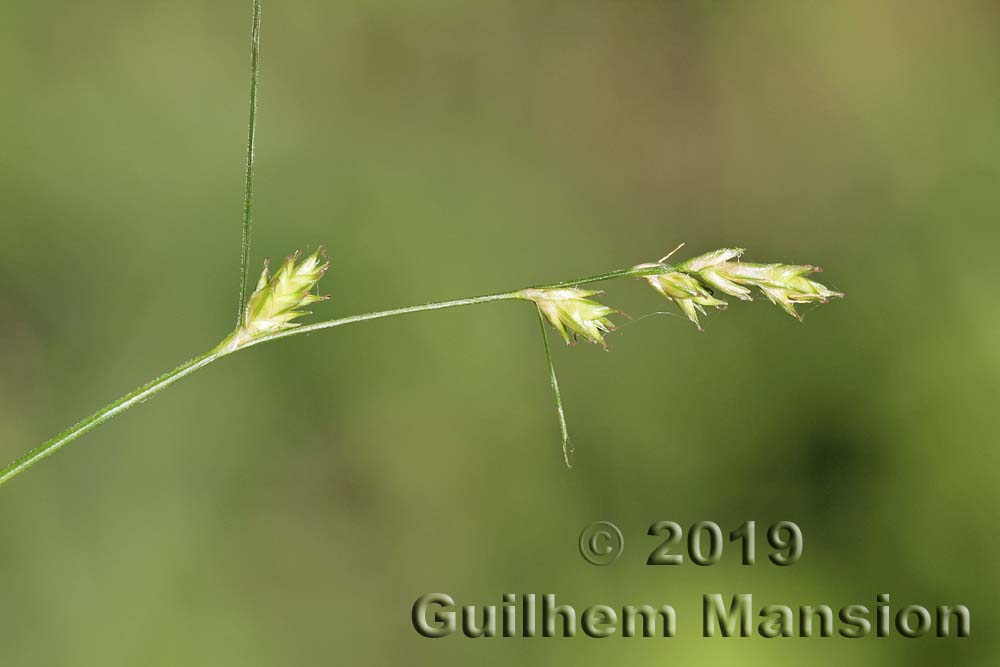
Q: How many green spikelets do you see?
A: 4